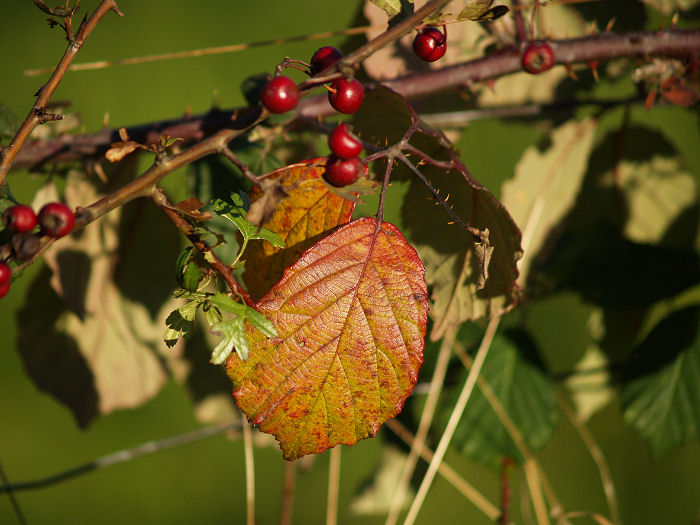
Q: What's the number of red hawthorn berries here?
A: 11